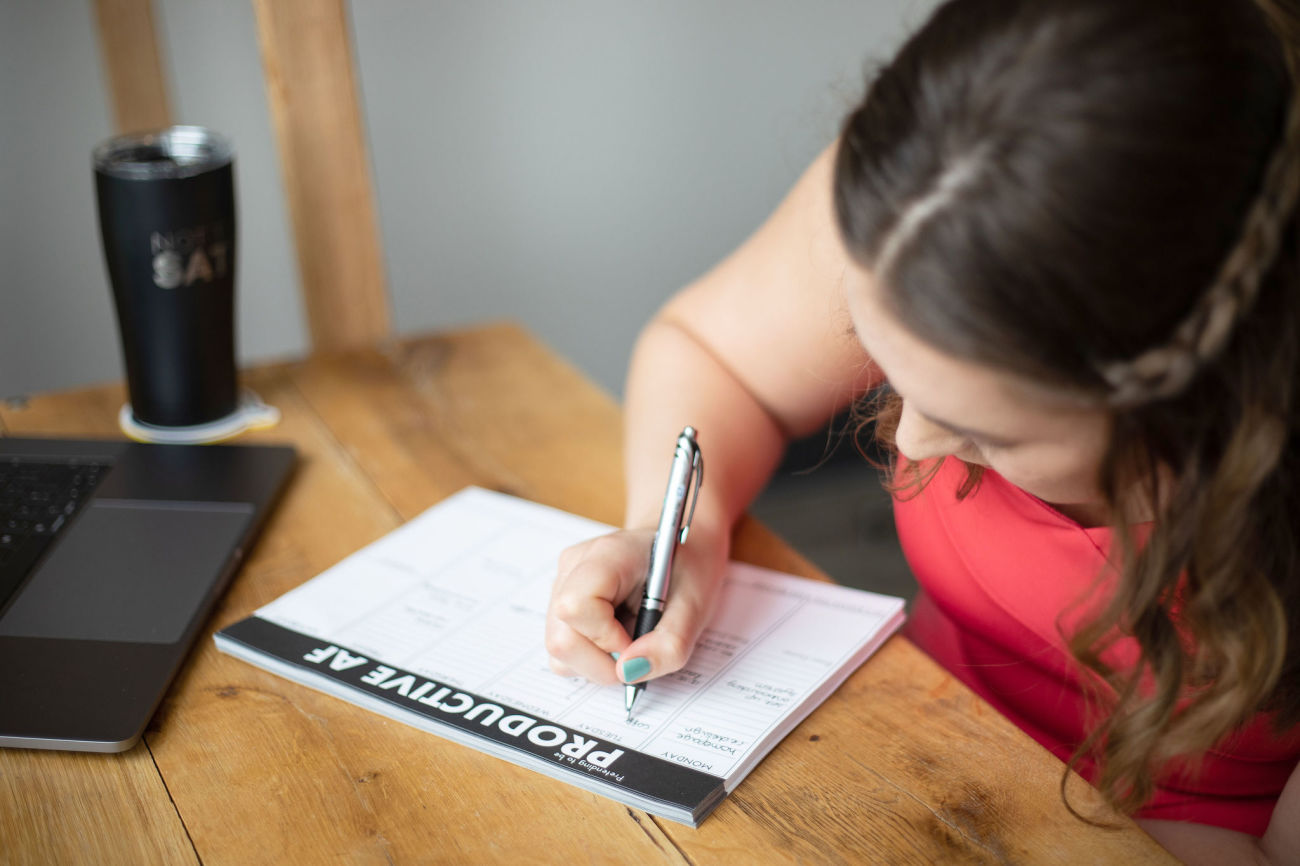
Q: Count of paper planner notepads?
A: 1